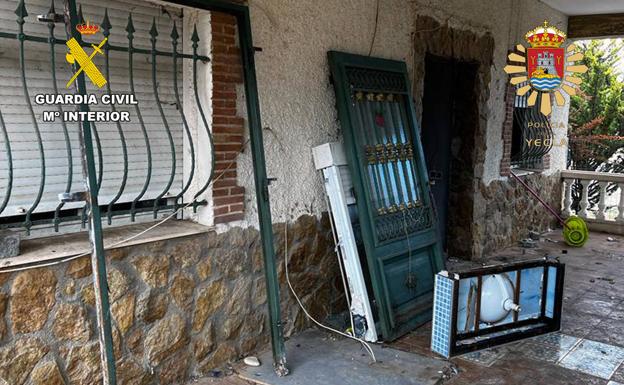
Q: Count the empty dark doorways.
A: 1